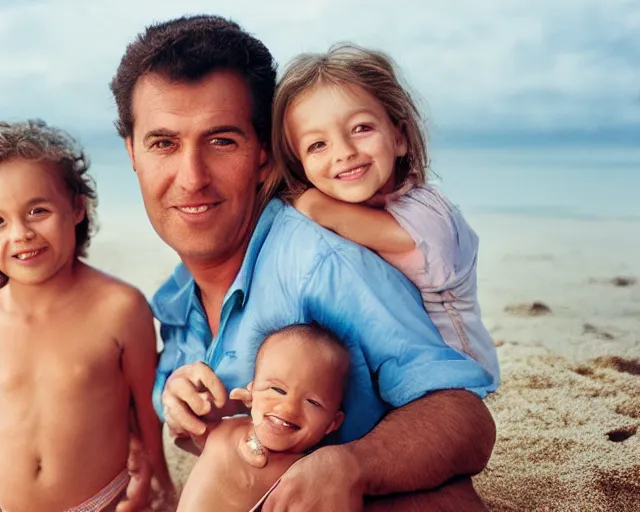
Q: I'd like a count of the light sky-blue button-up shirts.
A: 1